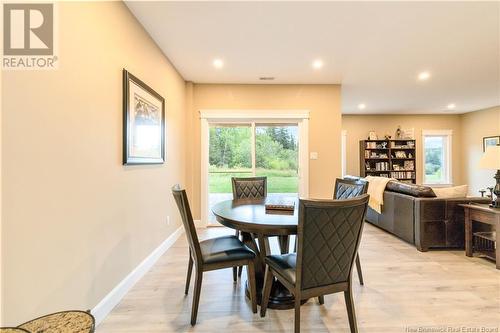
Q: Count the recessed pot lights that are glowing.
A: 5